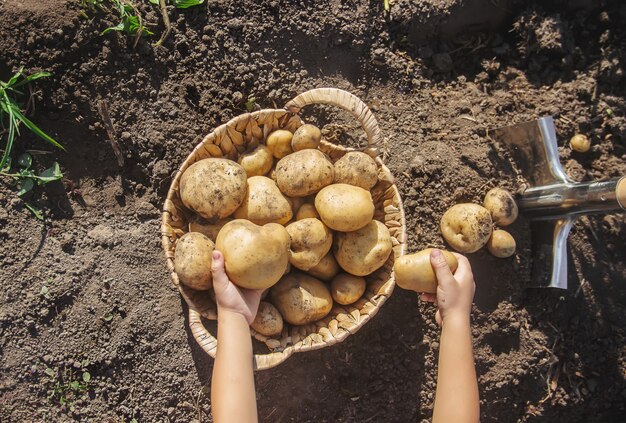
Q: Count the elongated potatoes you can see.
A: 1